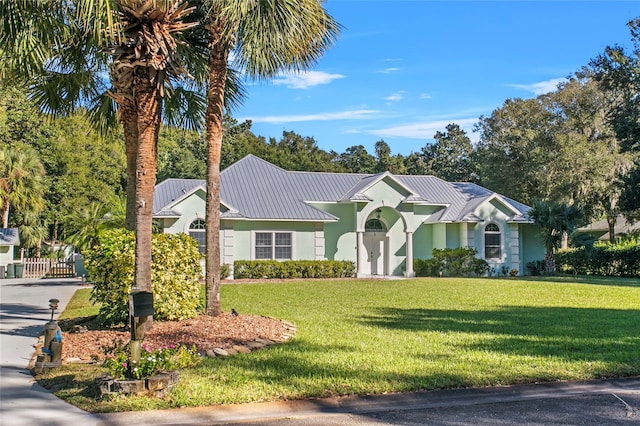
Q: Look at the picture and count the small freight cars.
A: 0